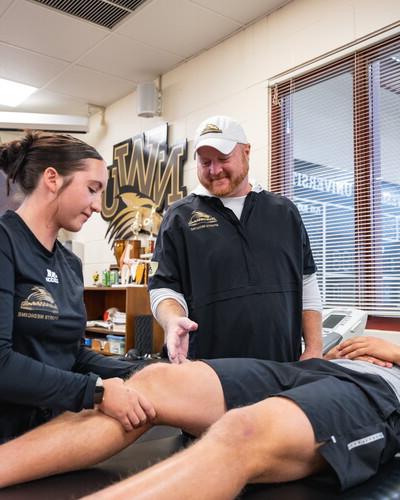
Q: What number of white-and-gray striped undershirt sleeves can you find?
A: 2